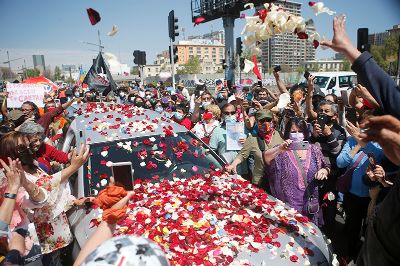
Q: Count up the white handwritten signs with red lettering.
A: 1